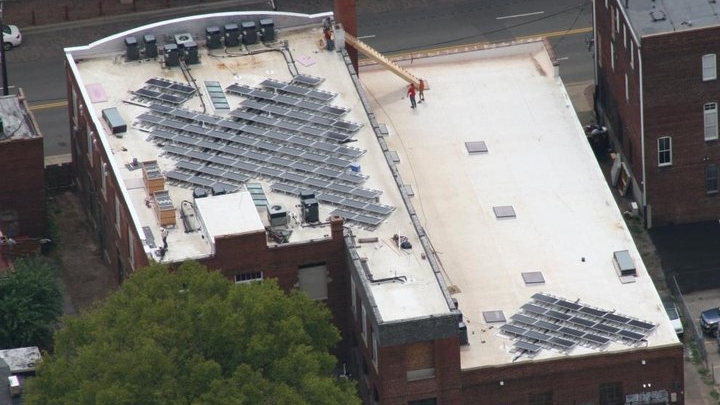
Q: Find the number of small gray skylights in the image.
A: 4